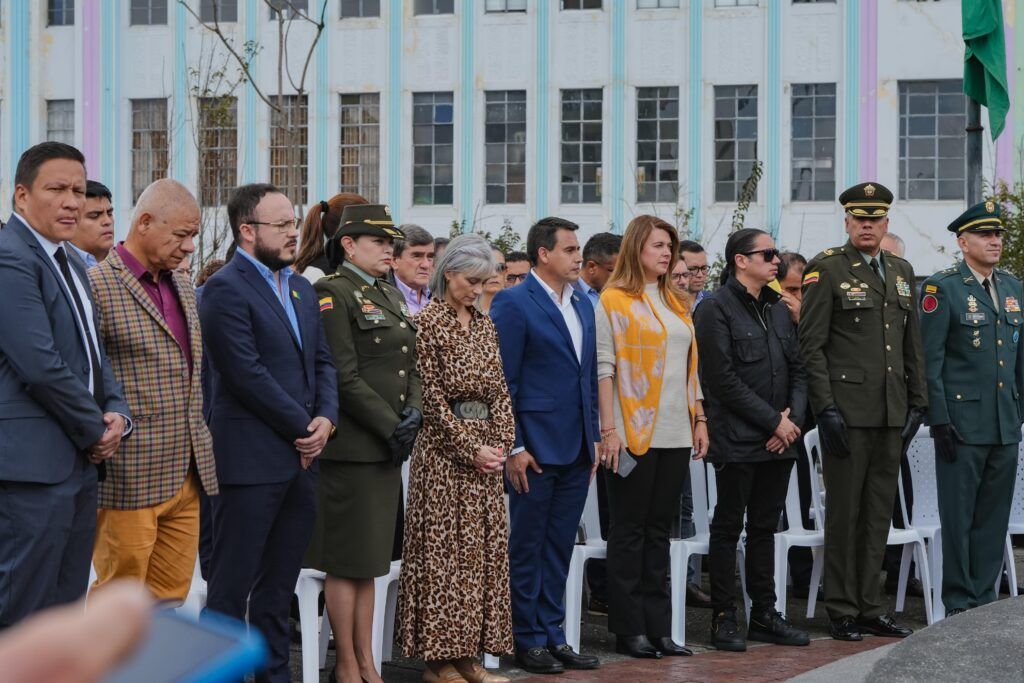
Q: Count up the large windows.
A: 12